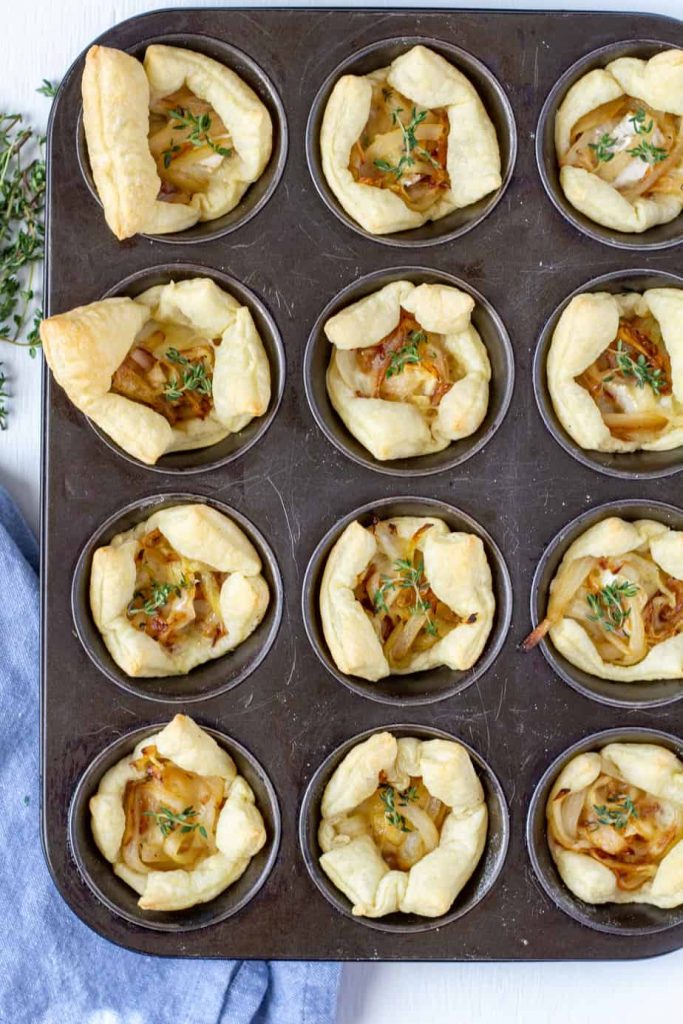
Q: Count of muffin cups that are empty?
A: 0